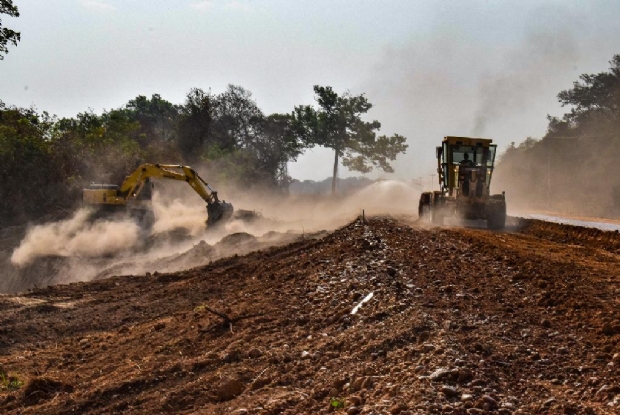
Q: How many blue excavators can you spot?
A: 0